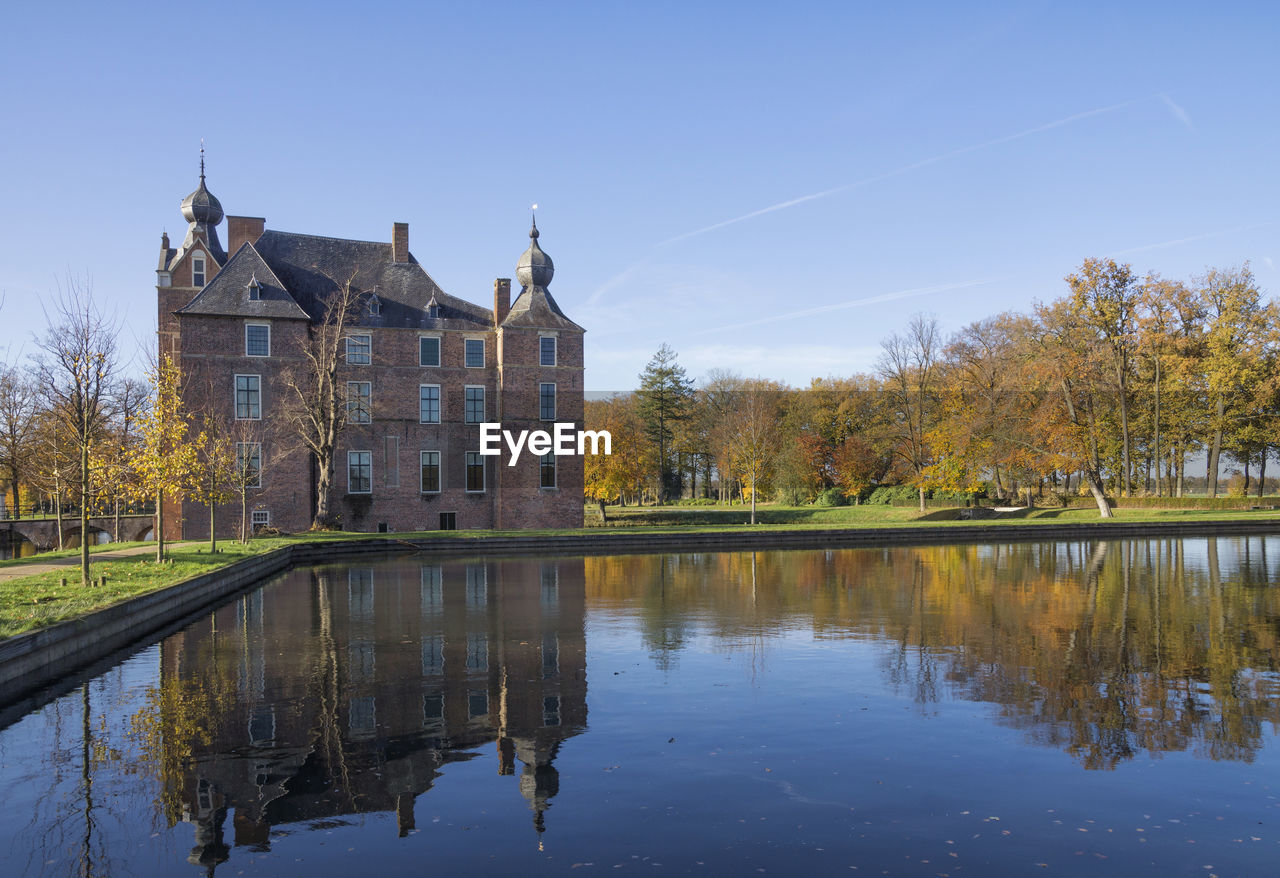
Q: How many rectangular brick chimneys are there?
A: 3